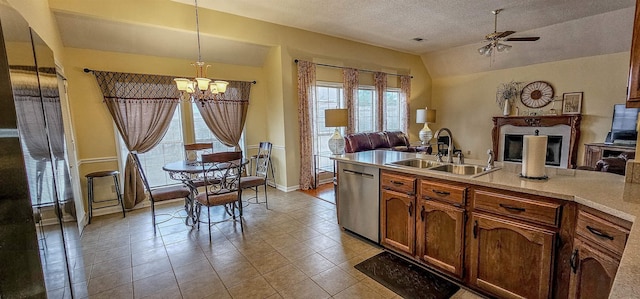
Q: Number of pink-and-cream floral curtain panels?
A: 4